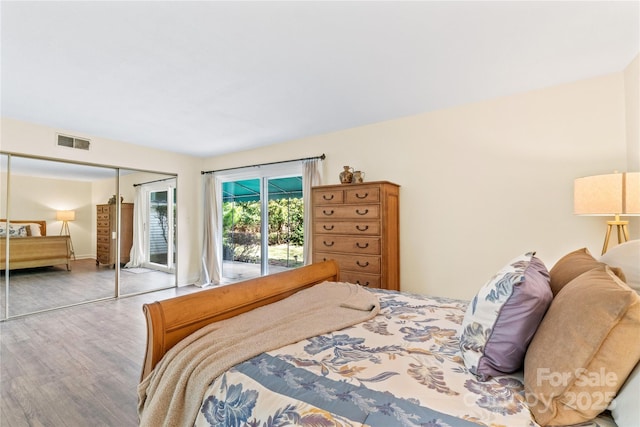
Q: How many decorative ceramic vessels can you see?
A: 2